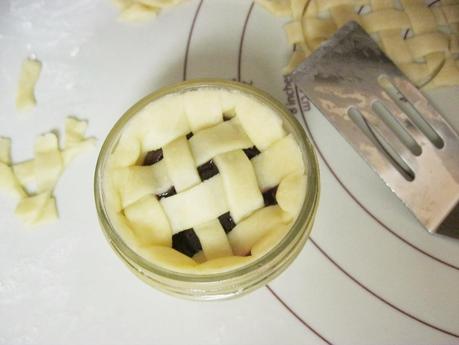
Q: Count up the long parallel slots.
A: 3